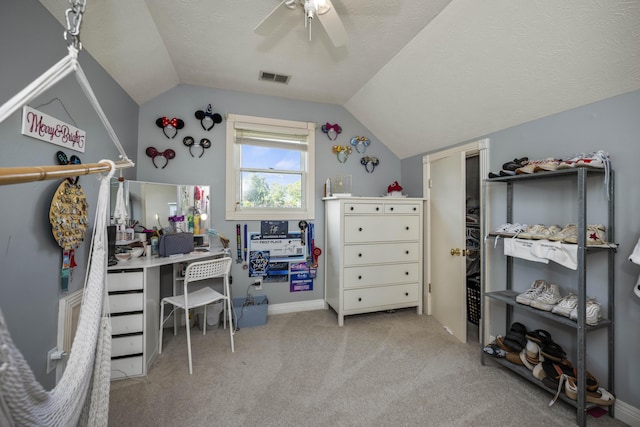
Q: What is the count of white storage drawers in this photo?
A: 11